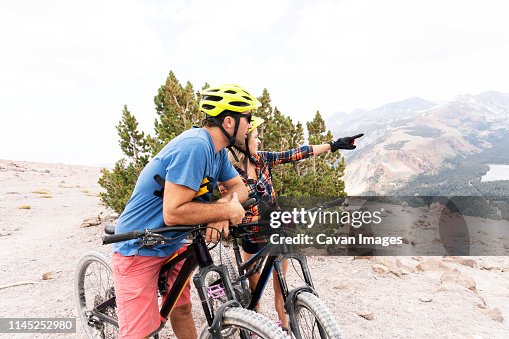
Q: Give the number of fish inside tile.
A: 0